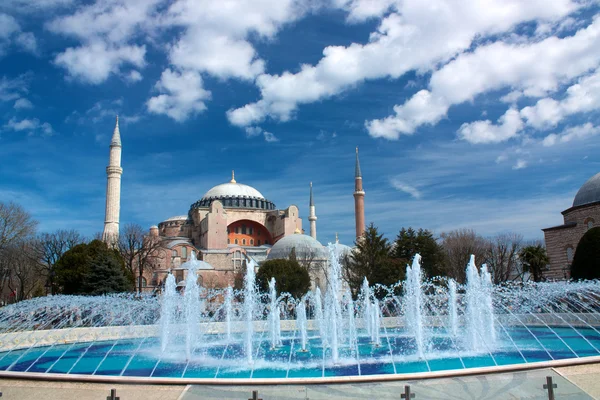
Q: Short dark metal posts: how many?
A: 4